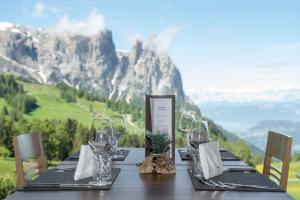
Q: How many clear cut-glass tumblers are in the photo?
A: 2